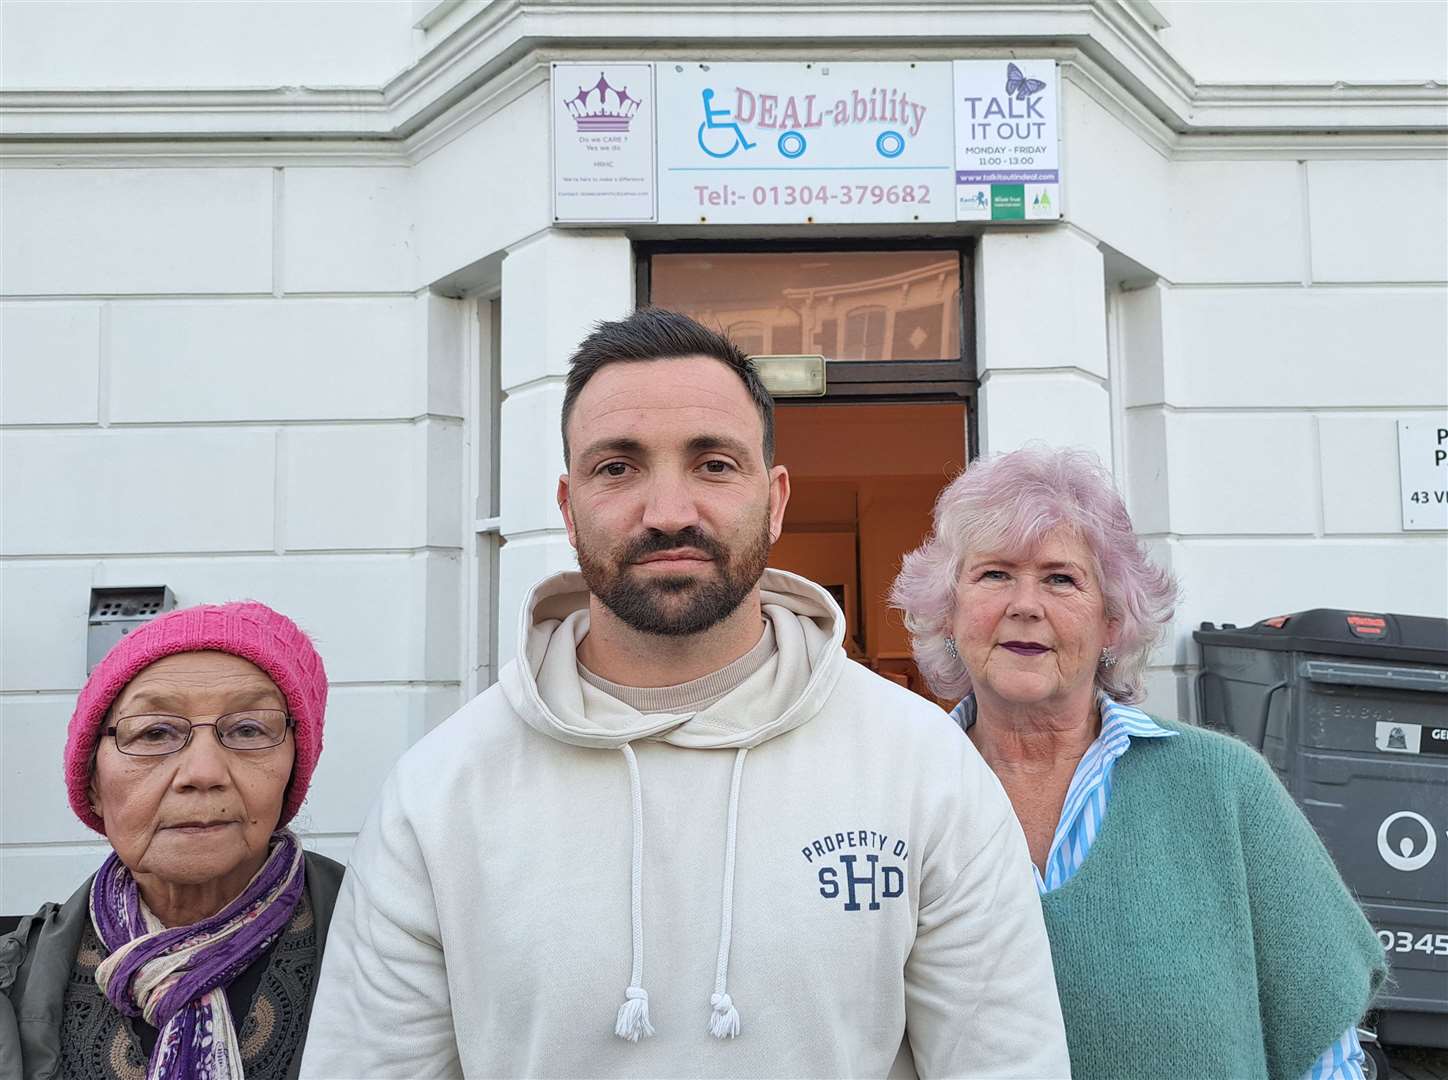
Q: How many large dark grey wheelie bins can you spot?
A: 1